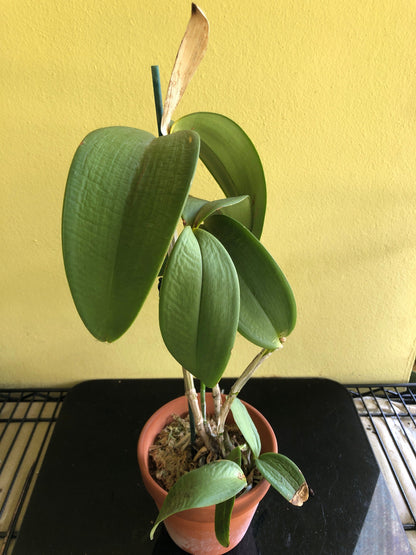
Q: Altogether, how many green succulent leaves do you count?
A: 9